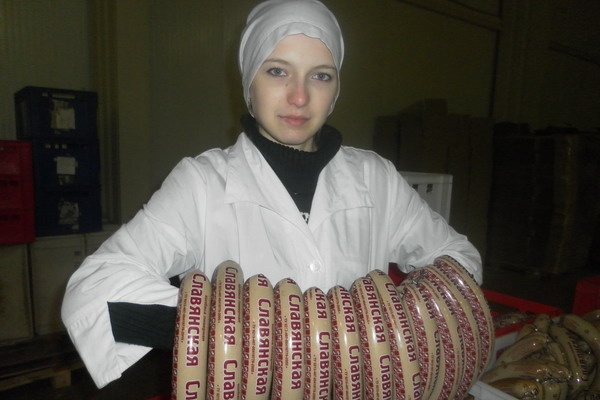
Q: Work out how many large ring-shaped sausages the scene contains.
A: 12